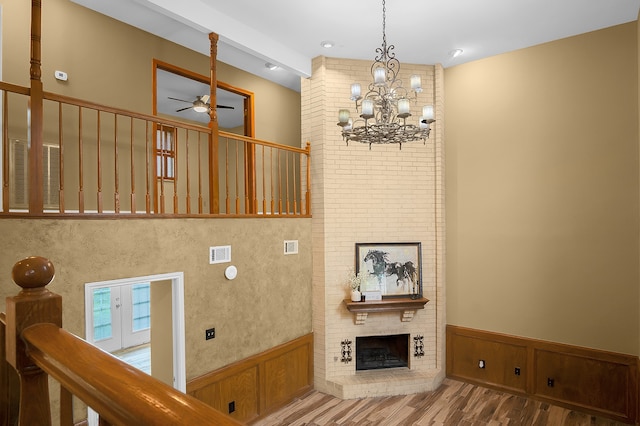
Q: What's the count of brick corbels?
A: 2